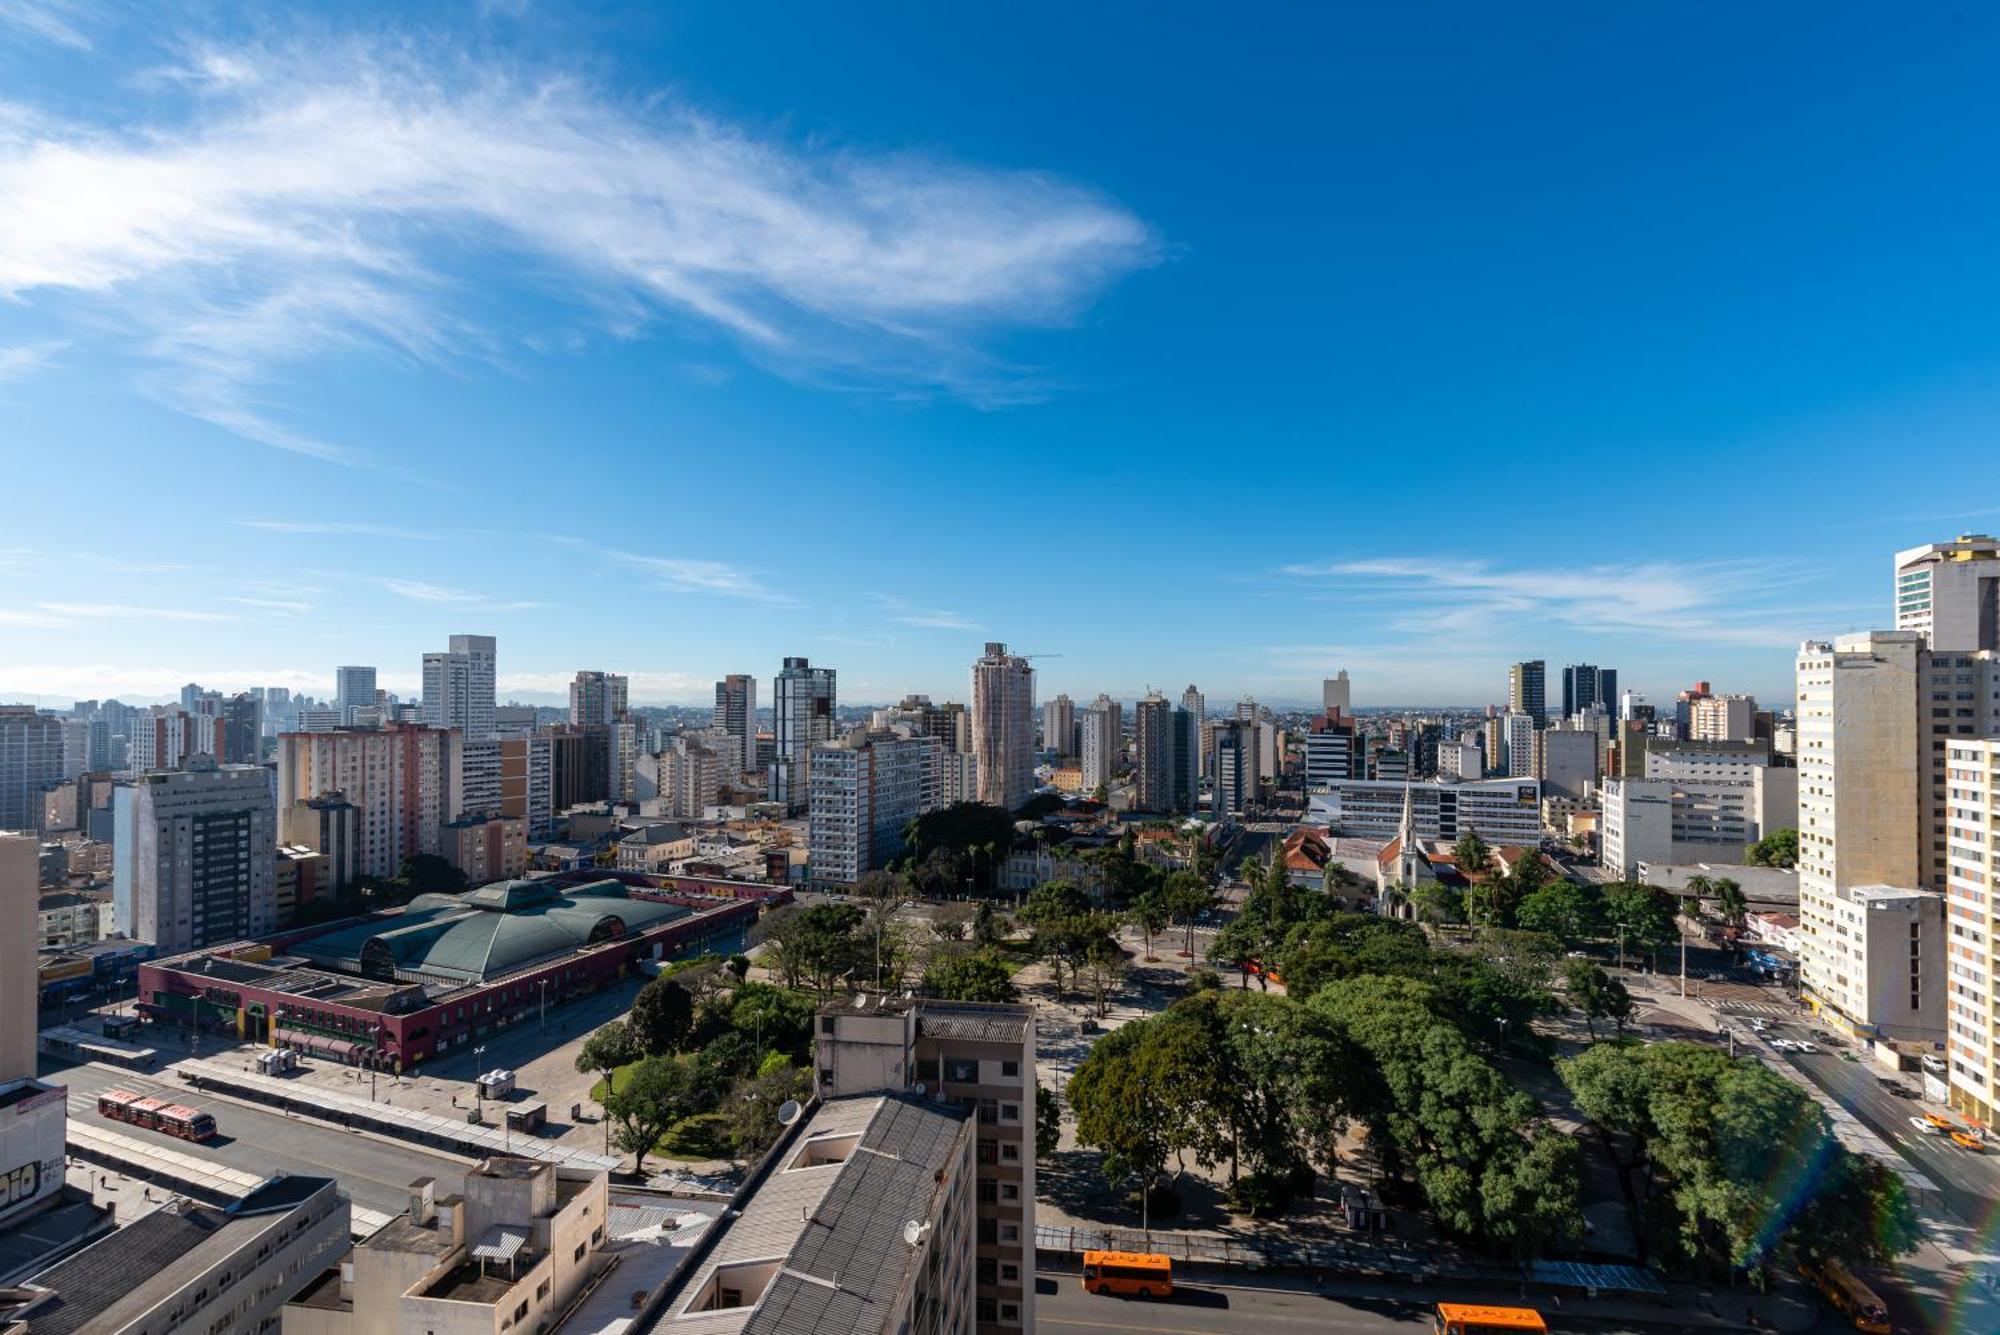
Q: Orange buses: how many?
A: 3